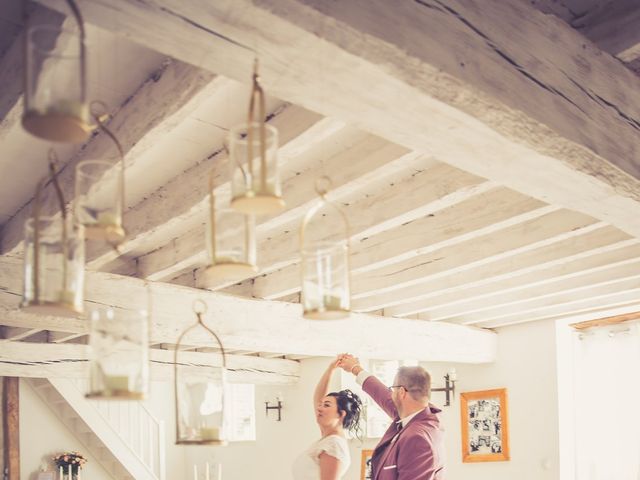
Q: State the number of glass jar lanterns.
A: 8